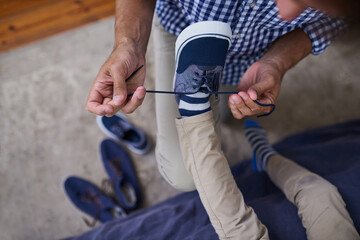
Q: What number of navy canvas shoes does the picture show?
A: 4